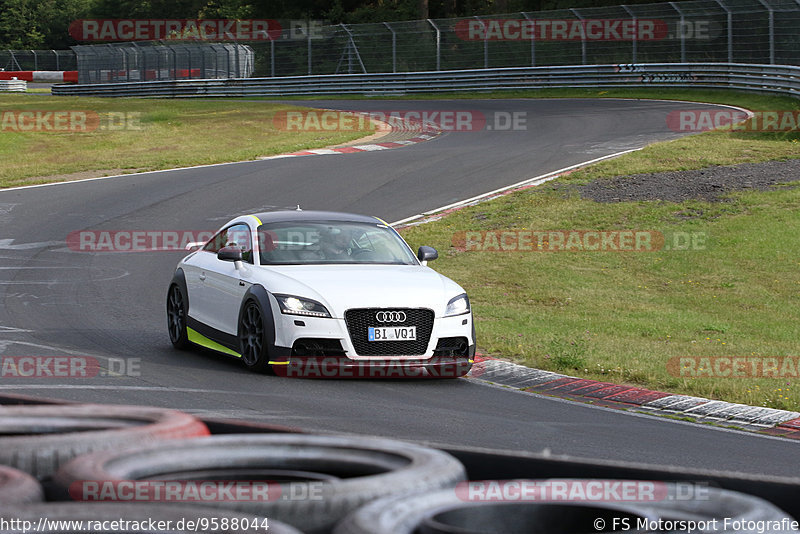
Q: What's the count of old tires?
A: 5